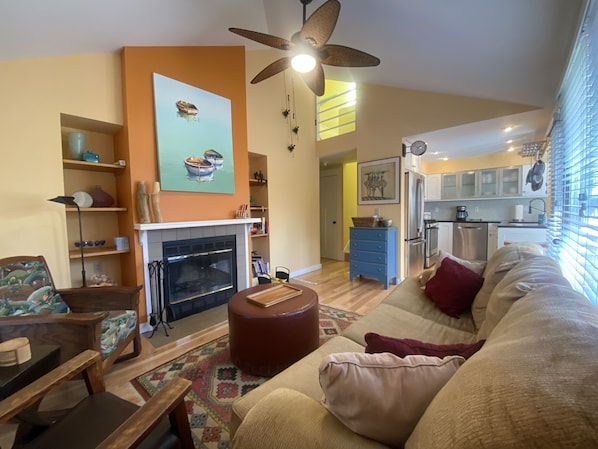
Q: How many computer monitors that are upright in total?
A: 0